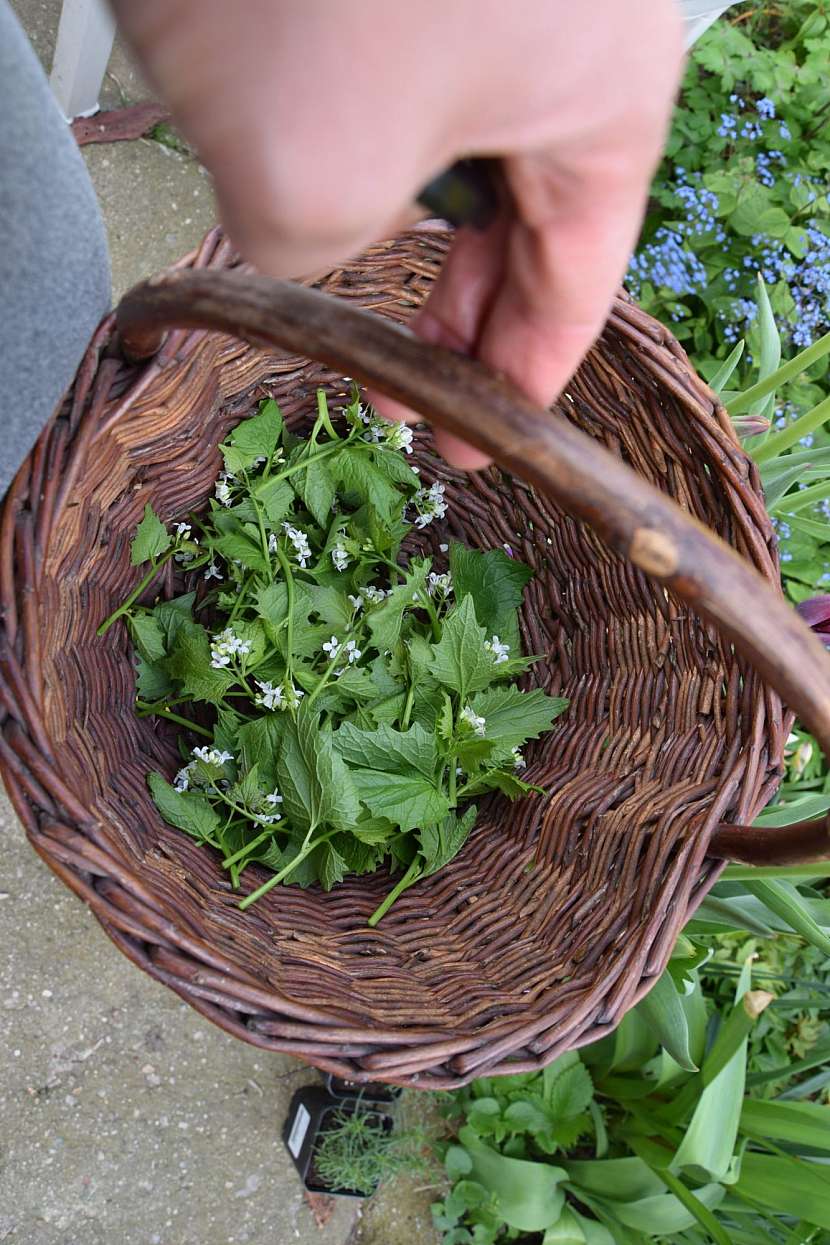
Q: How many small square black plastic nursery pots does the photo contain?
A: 2